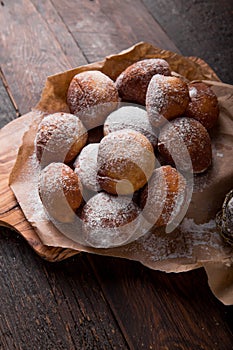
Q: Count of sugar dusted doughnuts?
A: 12